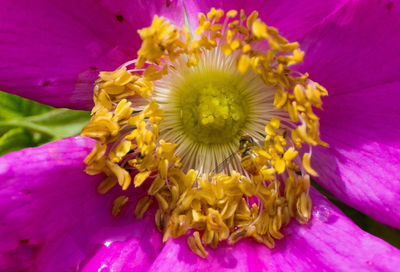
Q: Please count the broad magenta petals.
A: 5